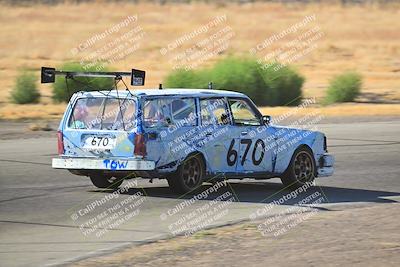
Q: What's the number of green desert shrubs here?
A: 4